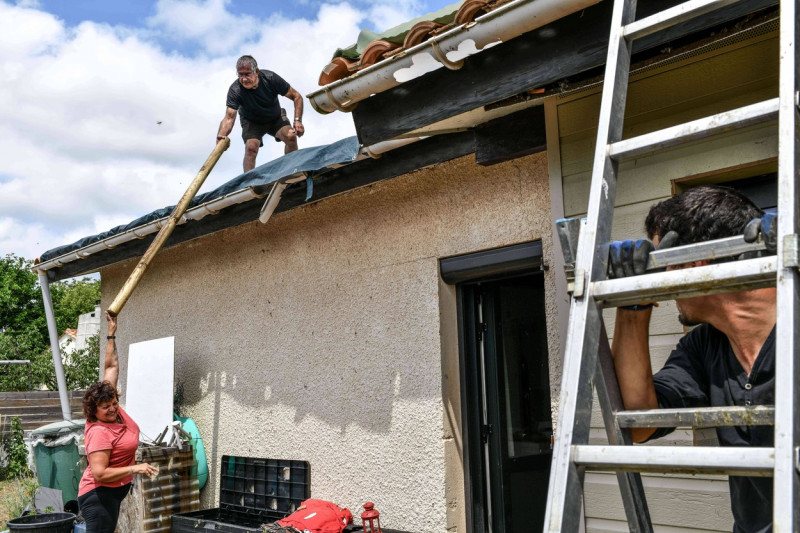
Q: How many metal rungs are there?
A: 6